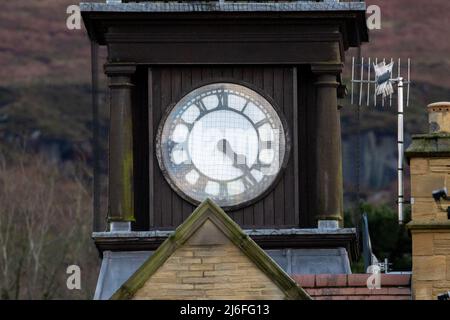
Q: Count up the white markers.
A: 12